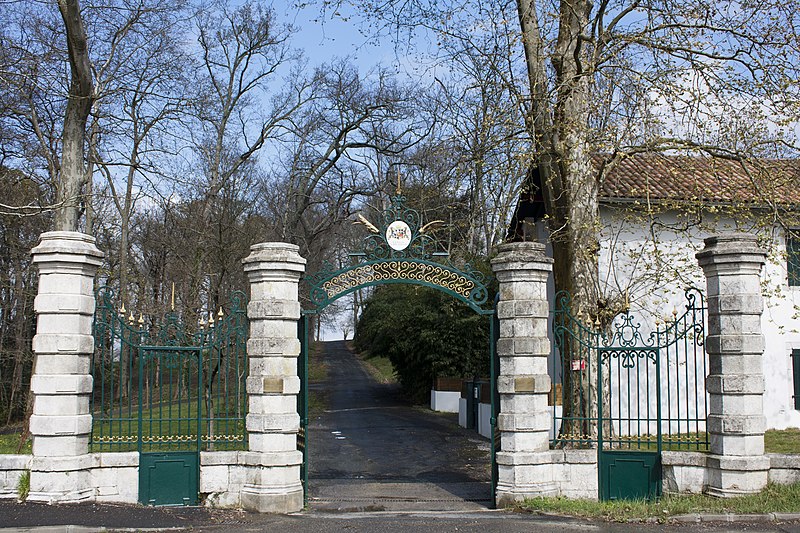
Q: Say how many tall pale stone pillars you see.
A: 4